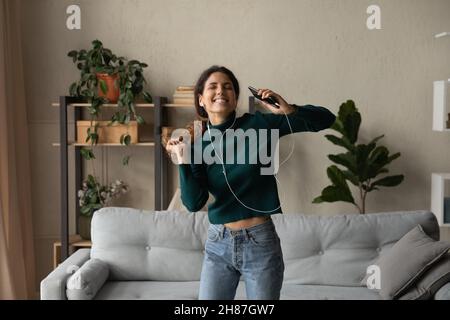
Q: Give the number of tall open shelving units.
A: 1